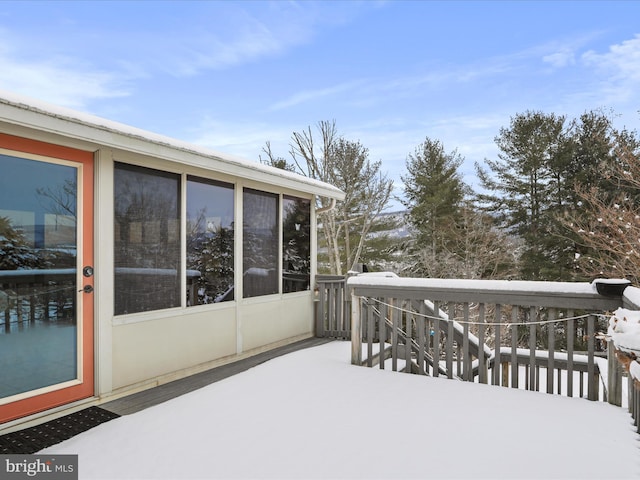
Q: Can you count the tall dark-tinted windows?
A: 4